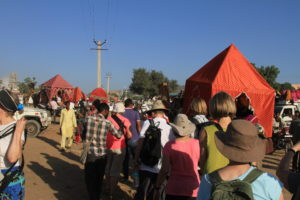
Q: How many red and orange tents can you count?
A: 4